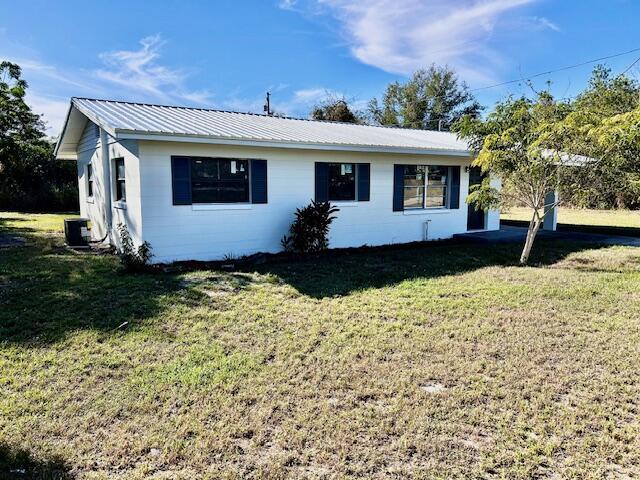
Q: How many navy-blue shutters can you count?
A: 6